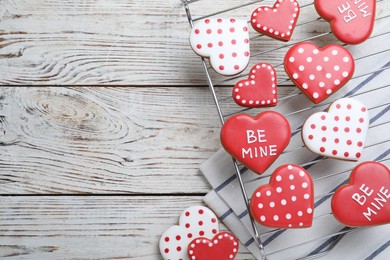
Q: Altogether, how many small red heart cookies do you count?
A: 3